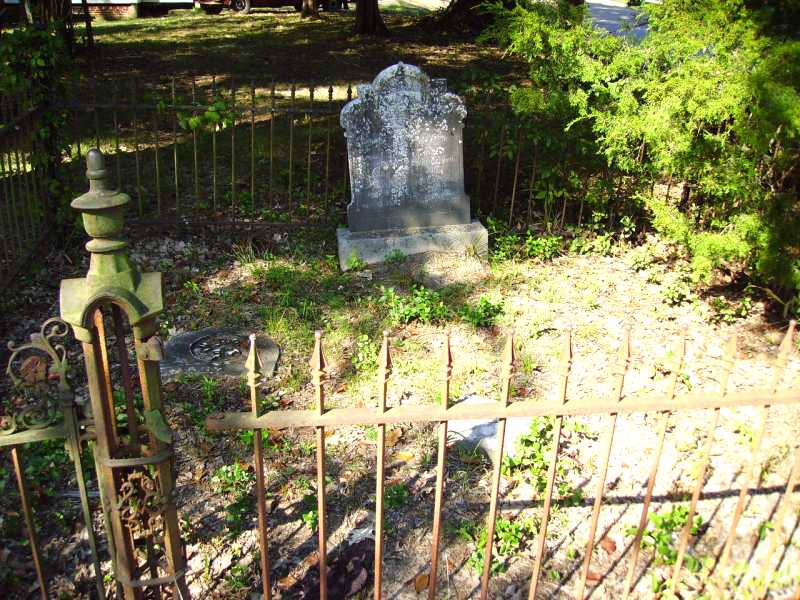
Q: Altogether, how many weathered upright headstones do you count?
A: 1